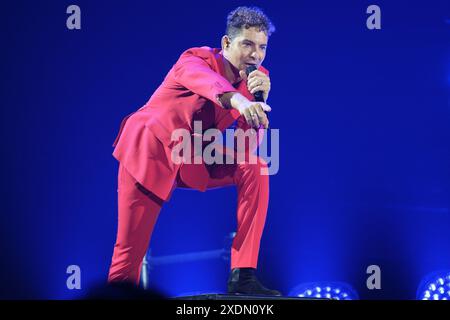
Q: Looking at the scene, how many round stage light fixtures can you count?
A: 2